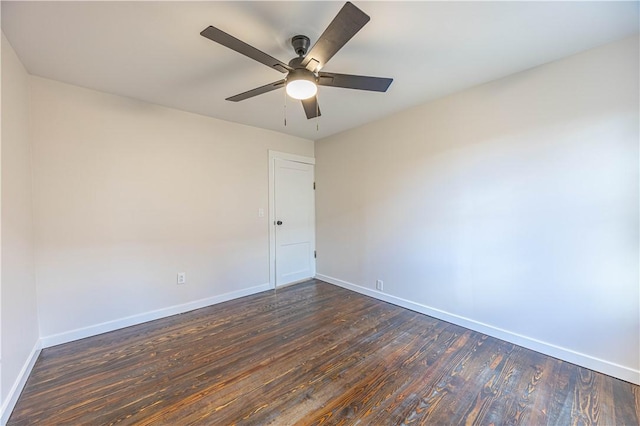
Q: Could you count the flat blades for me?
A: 5